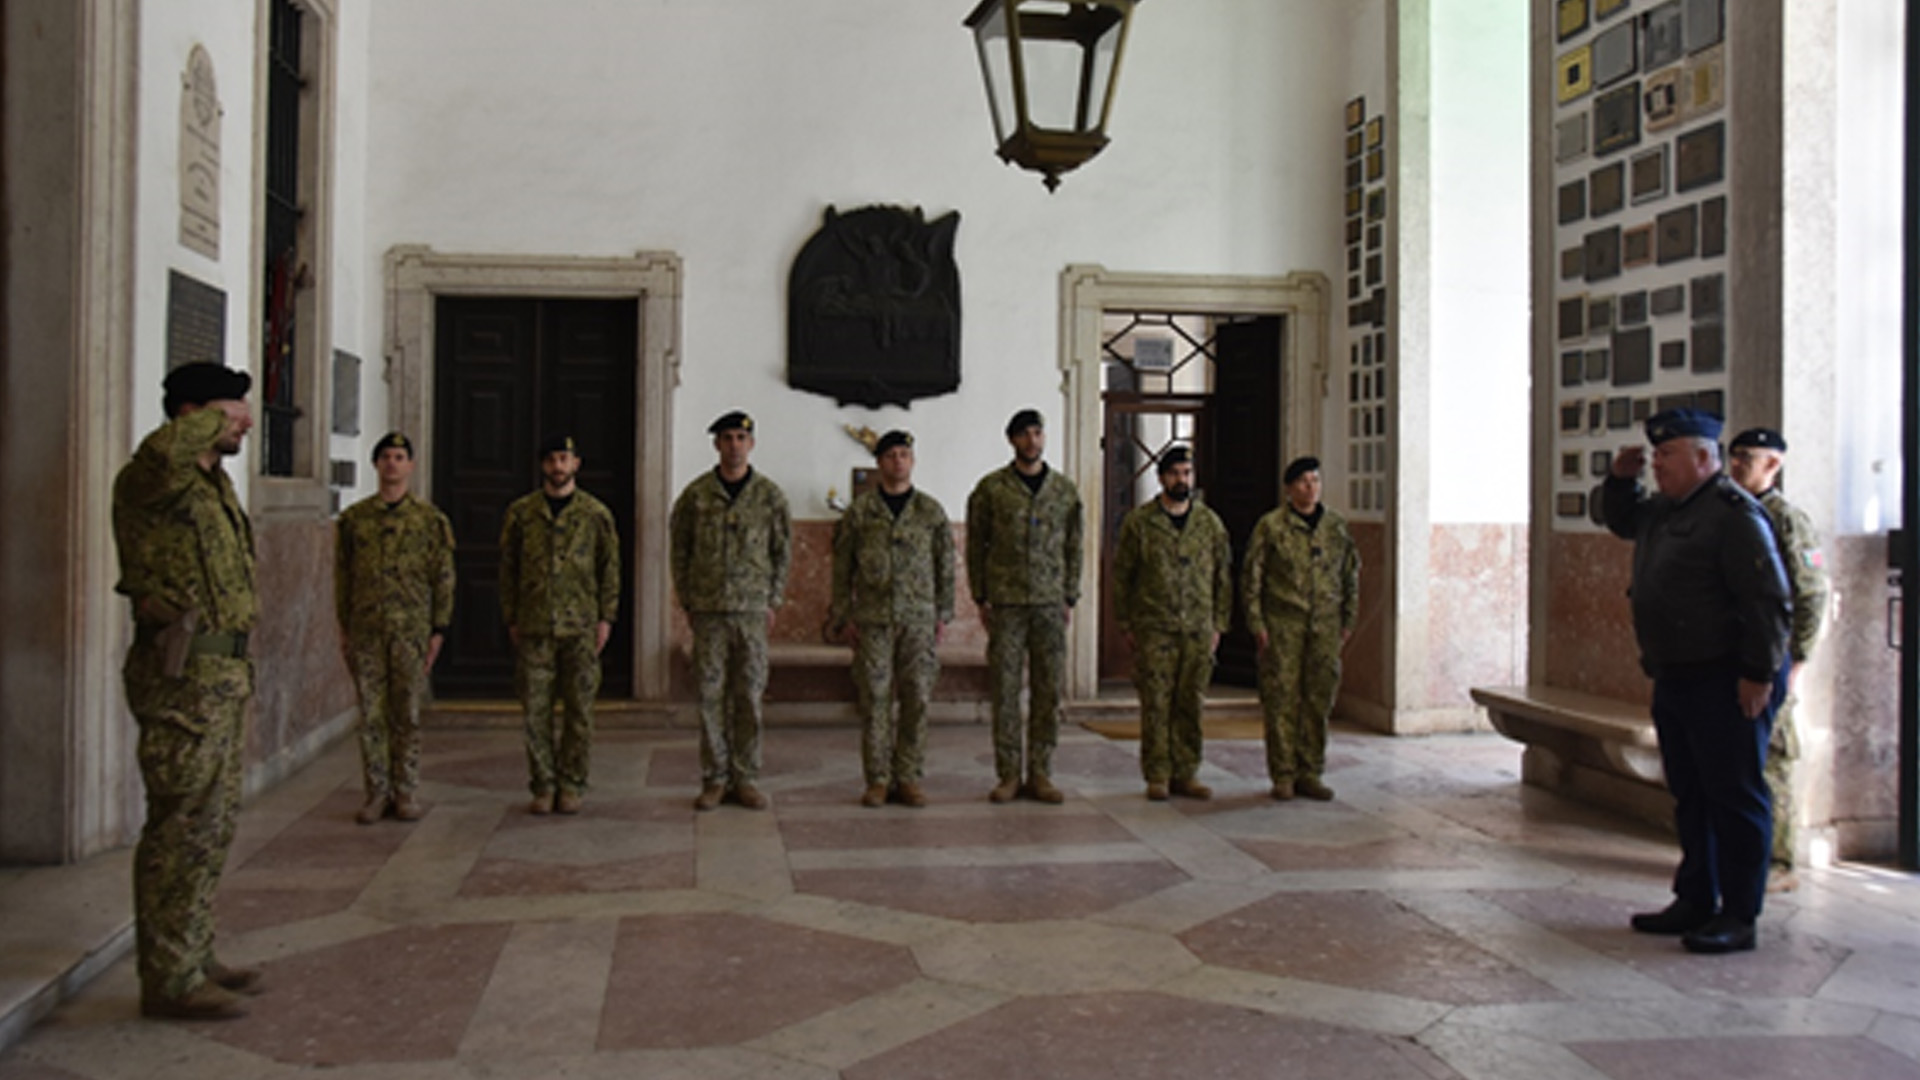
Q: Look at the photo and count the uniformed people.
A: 10